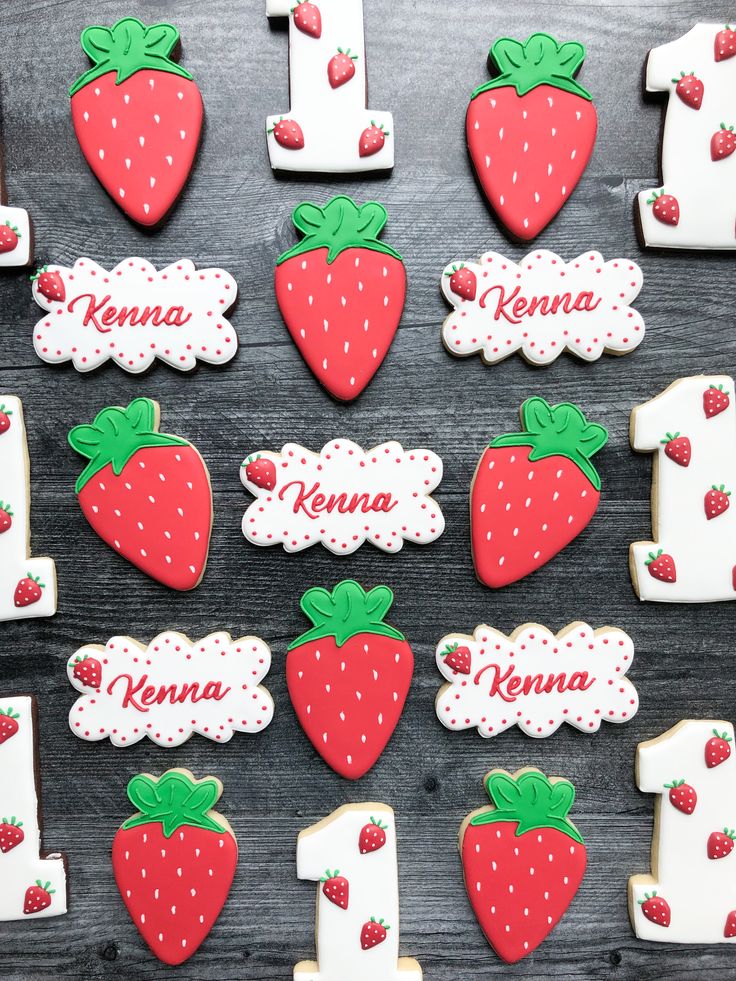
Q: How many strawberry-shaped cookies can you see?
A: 8